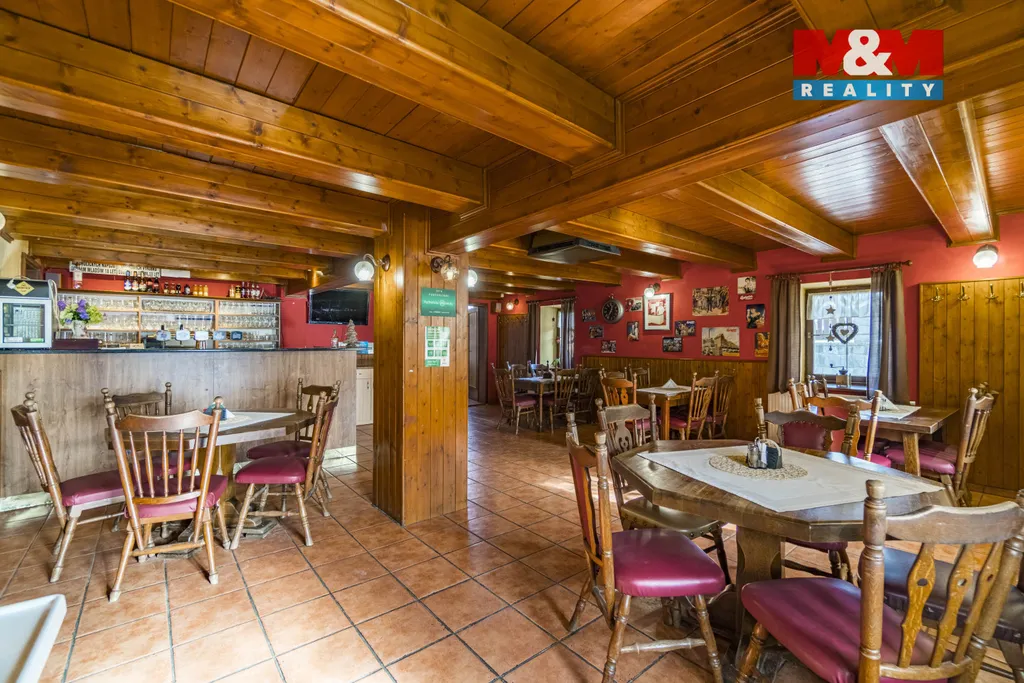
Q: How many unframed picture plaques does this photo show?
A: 12